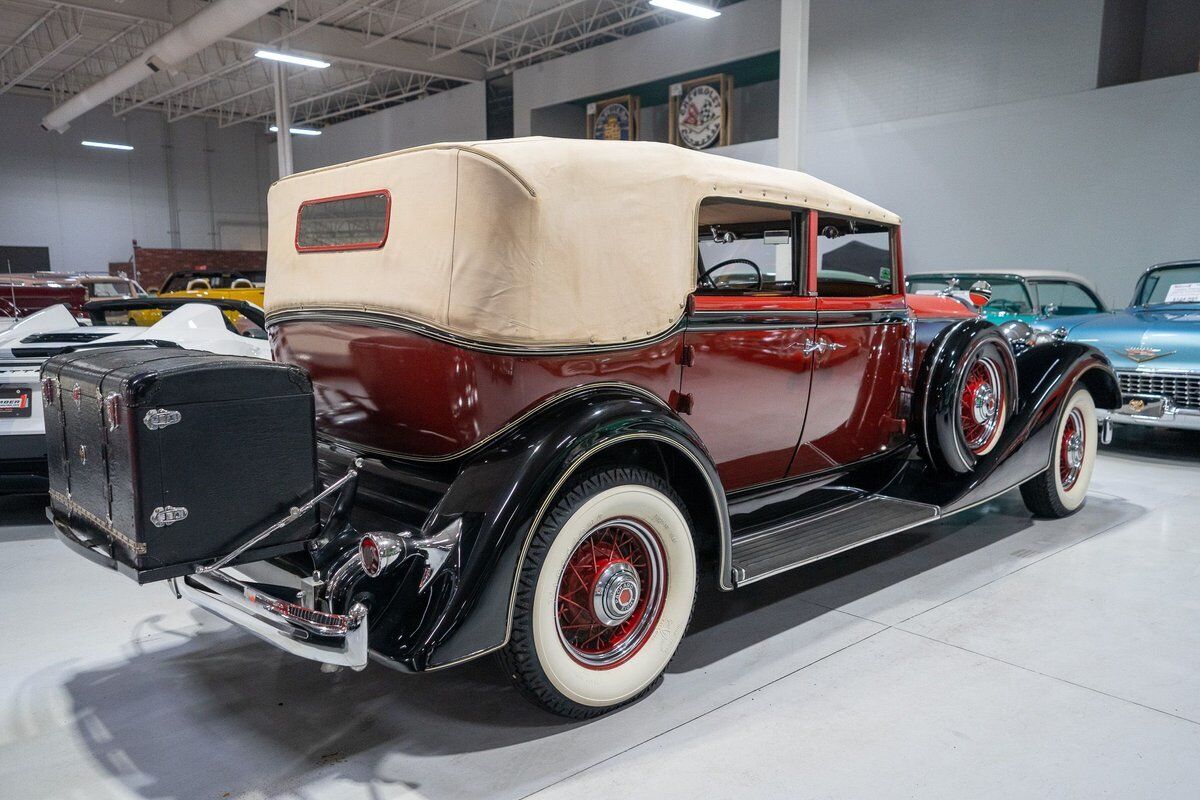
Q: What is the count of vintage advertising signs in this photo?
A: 2